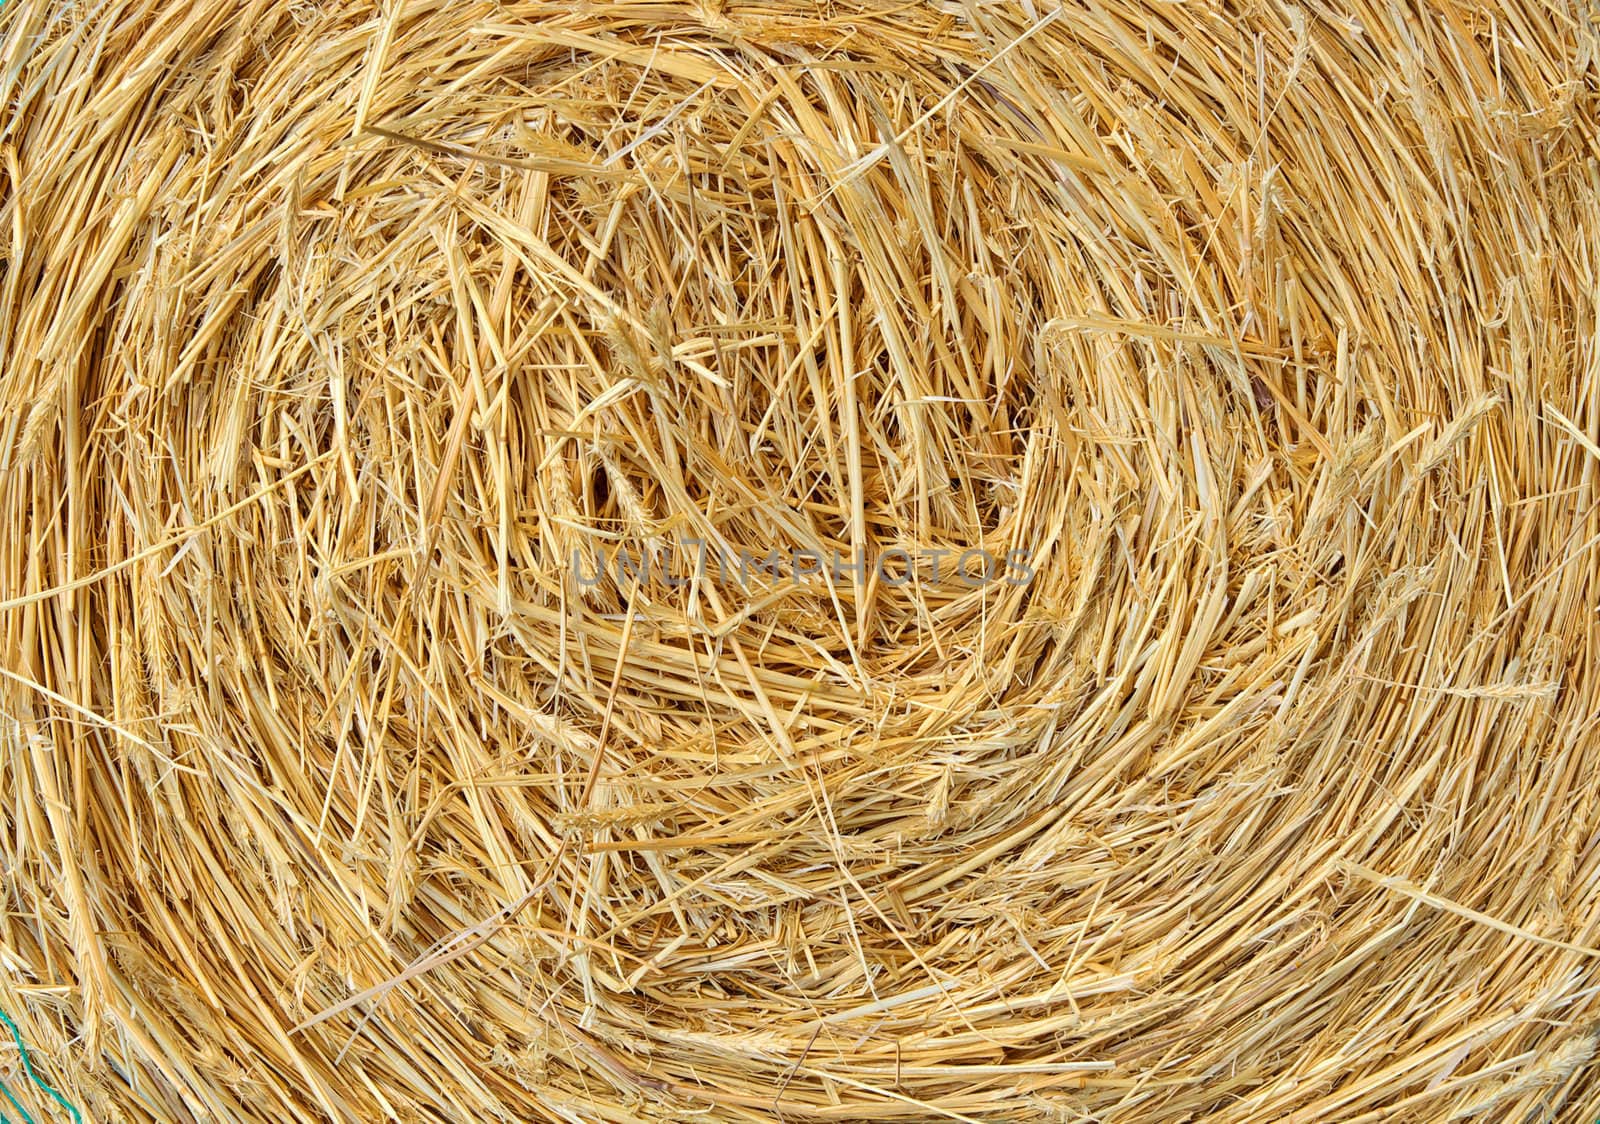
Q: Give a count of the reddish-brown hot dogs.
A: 0